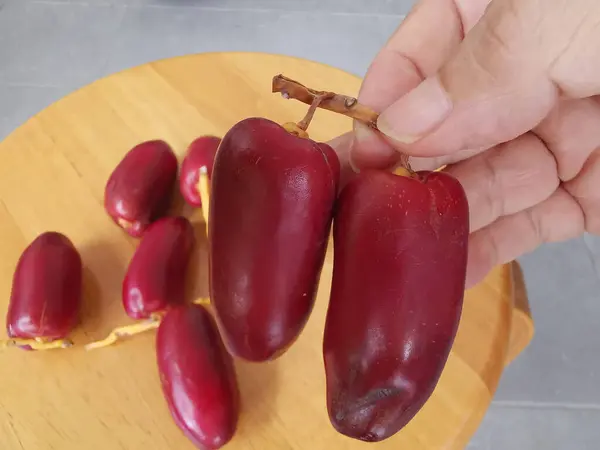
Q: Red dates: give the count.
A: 7